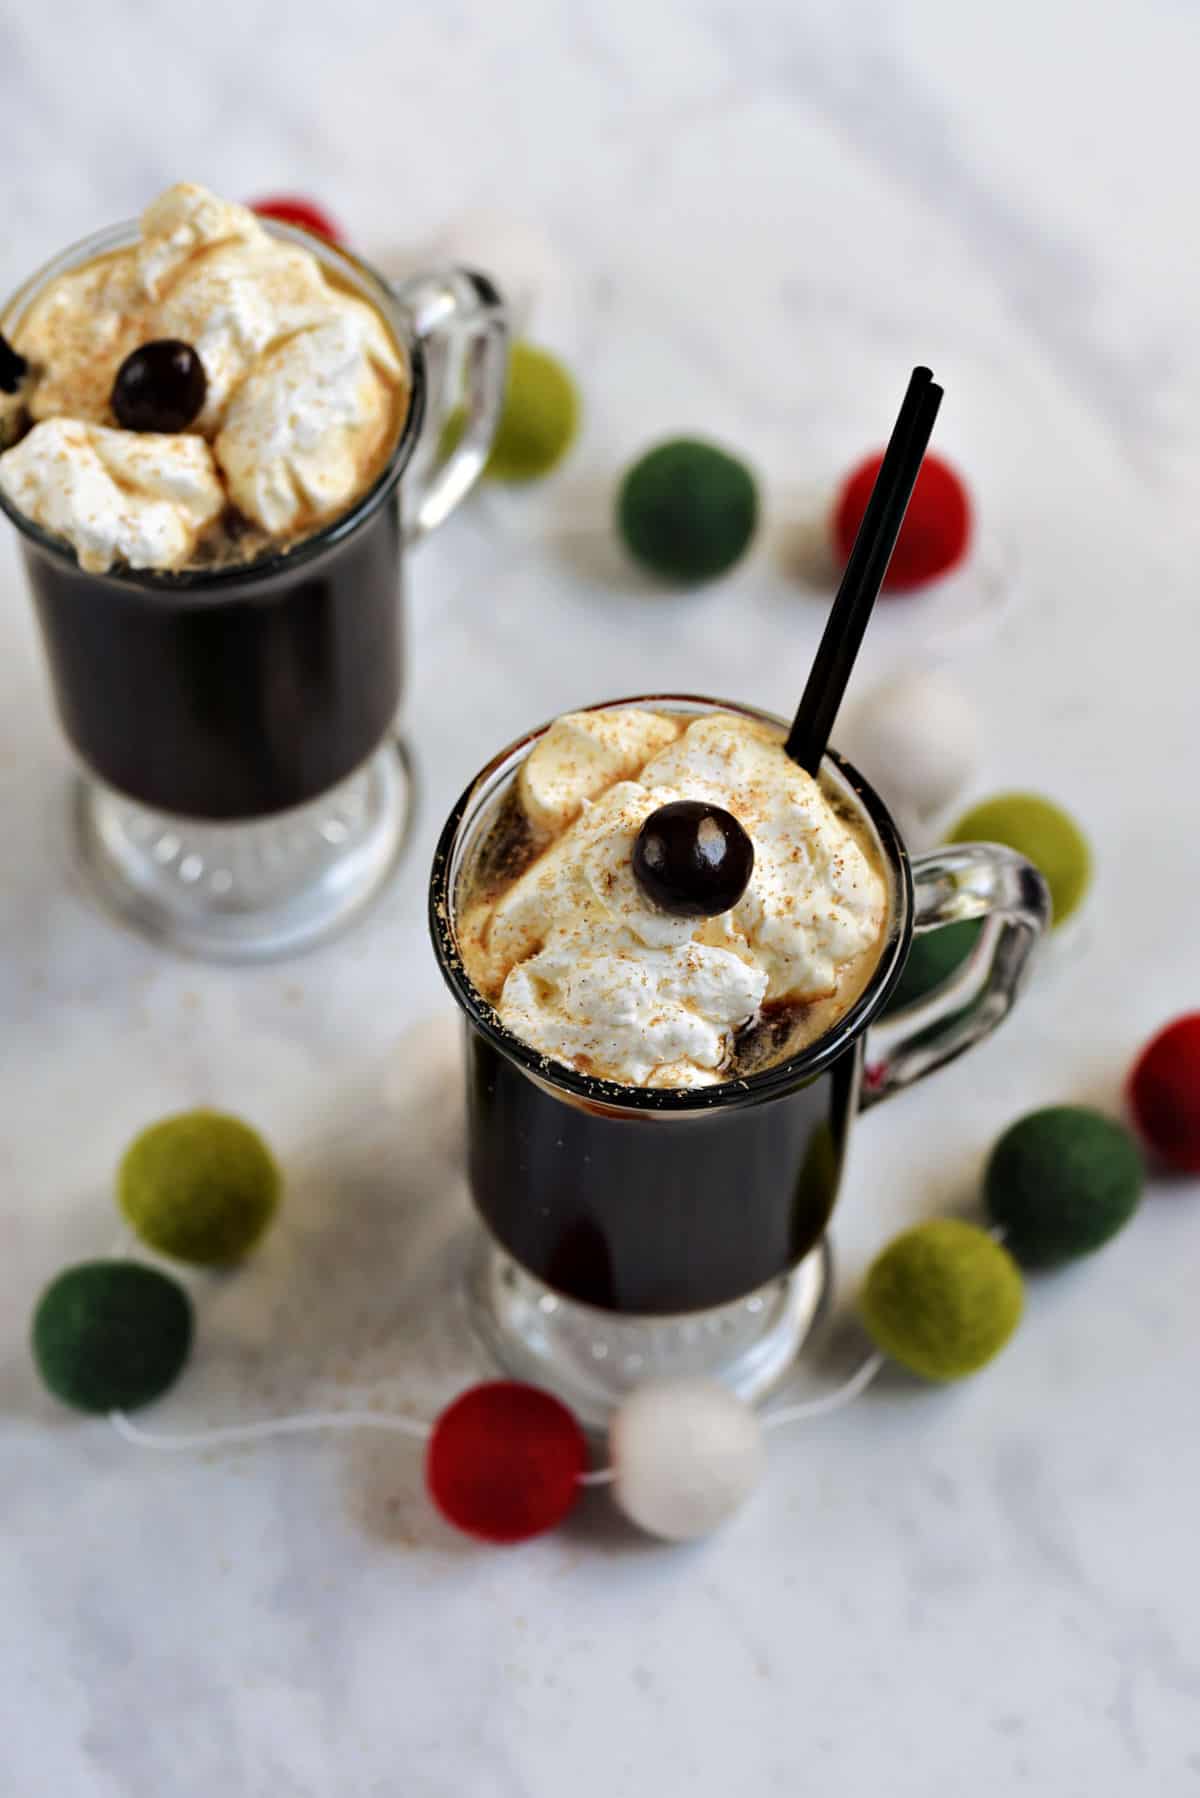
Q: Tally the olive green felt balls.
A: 4